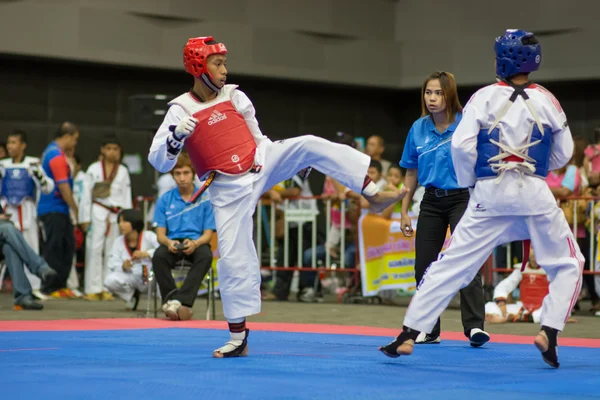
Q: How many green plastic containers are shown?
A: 0